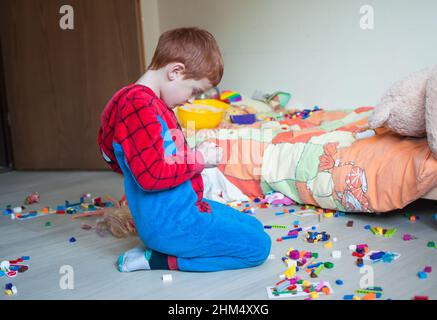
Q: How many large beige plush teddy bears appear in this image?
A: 1